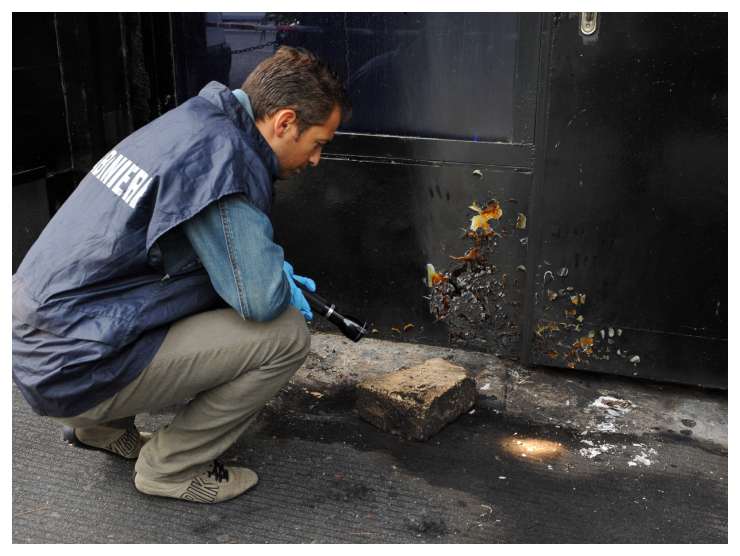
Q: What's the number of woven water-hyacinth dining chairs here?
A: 0